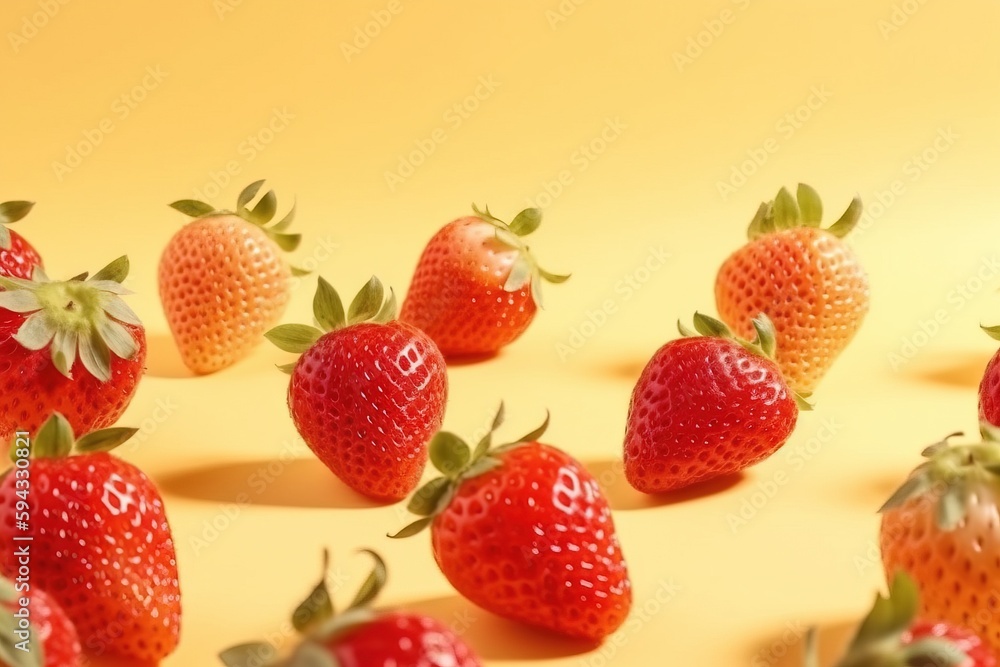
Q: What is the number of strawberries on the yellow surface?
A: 14